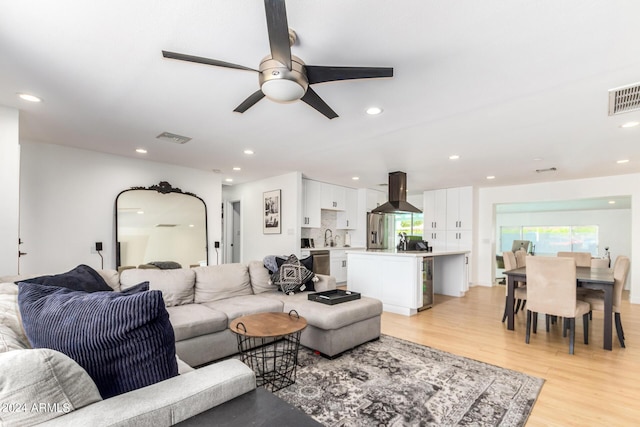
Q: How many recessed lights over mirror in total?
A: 1